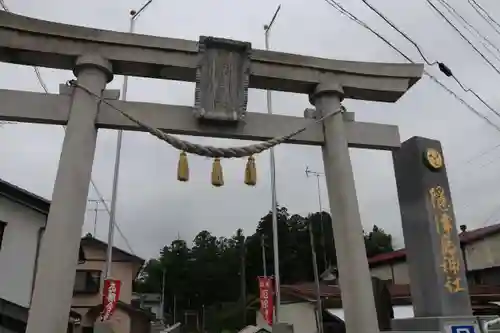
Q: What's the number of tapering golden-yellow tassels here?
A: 3